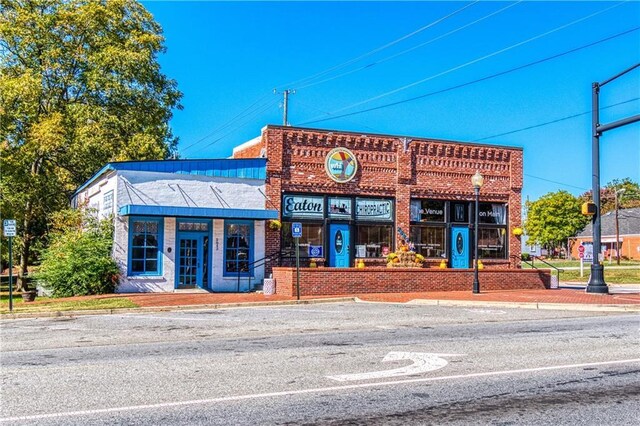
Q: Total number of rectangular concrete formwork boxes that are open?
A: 0